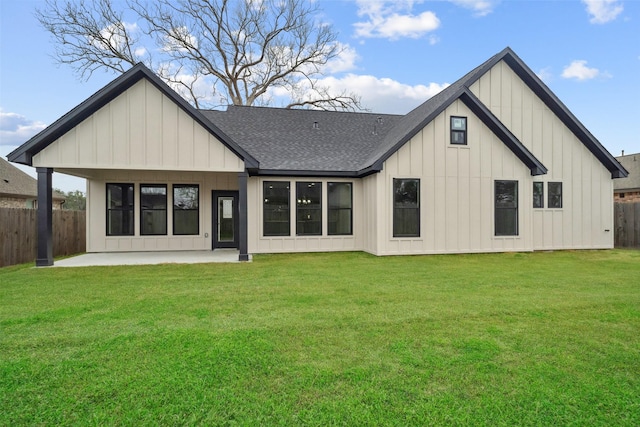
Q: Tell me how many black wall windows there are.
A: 11